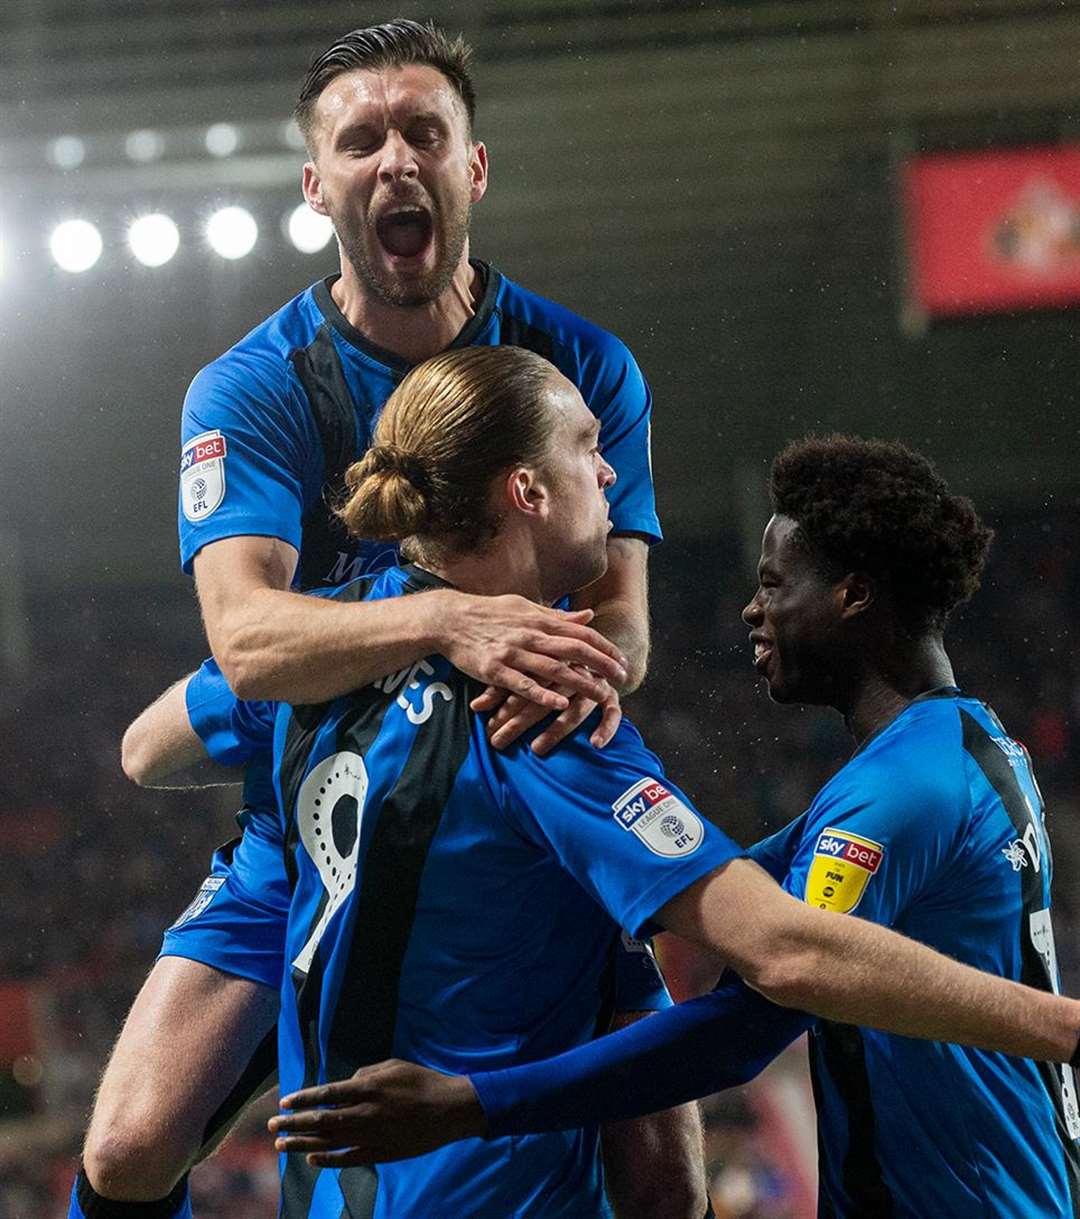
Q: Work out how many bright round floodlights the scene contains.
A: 4